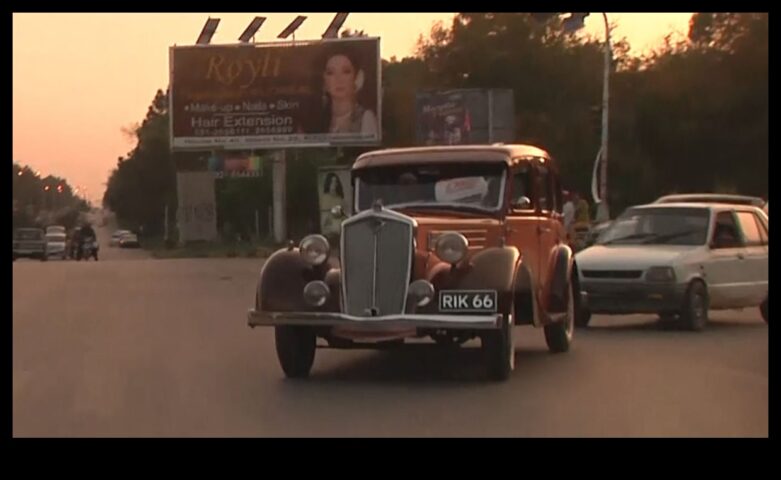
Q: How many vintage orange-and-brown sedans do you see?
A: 1